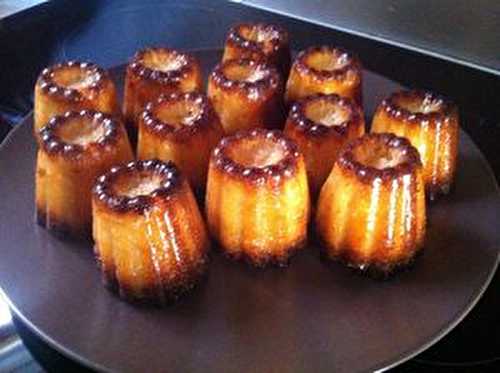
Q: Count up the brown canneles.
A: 12